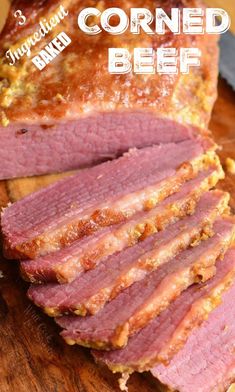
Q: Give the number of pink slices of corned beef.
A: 6